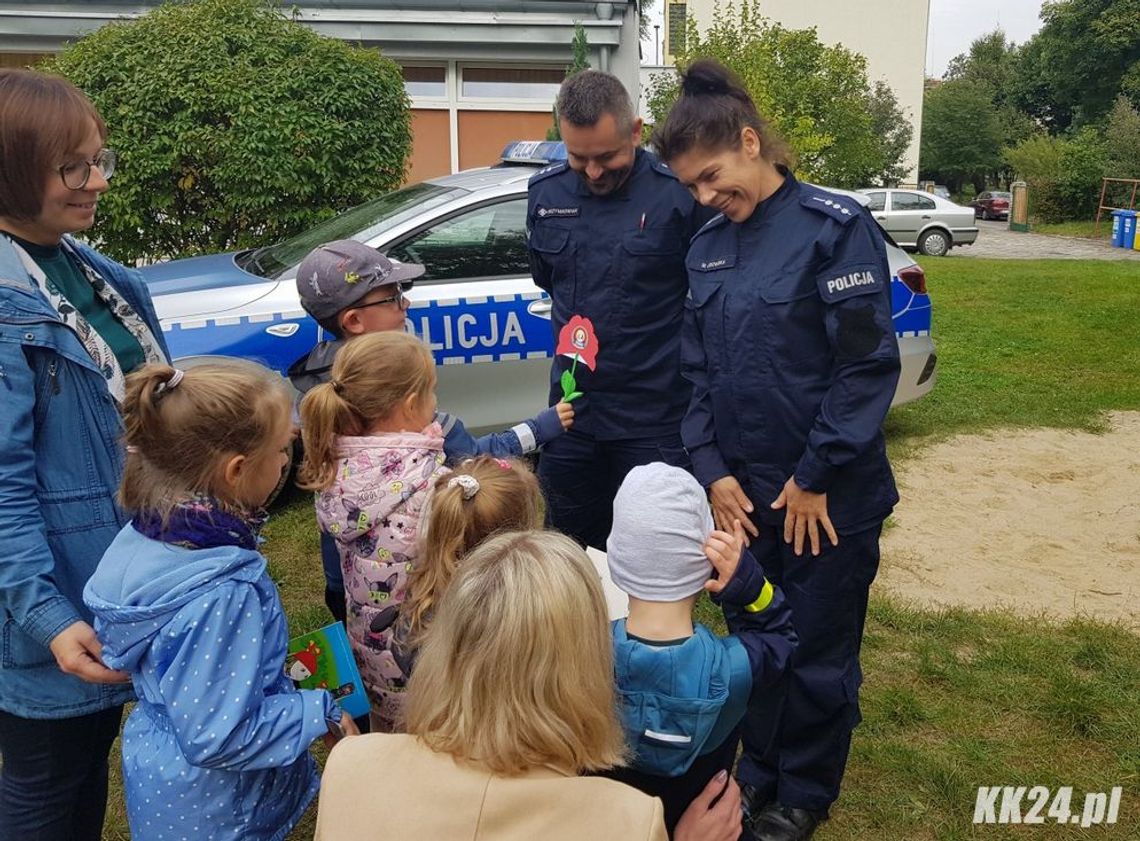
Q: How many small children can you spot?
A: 5